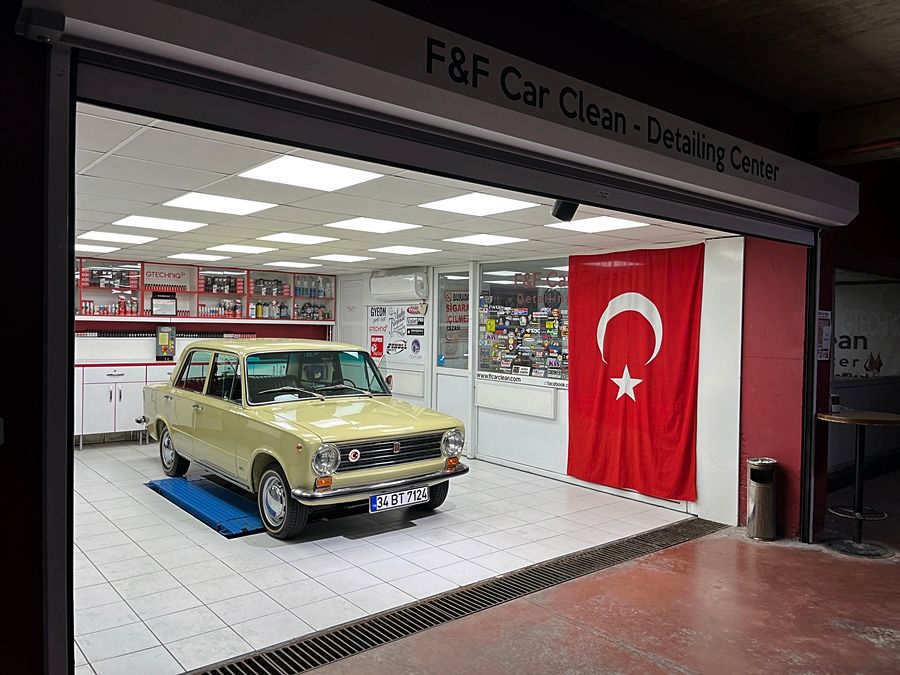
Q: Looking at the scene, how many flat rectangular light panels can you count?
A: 15